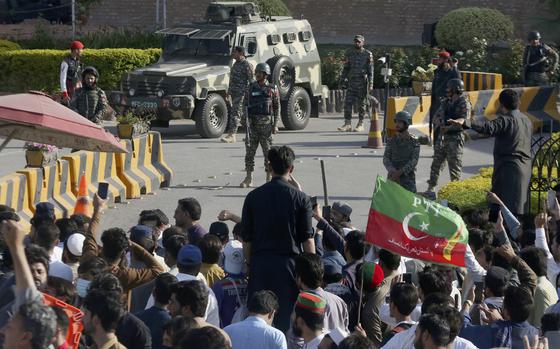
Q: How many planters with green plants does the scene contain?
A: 3